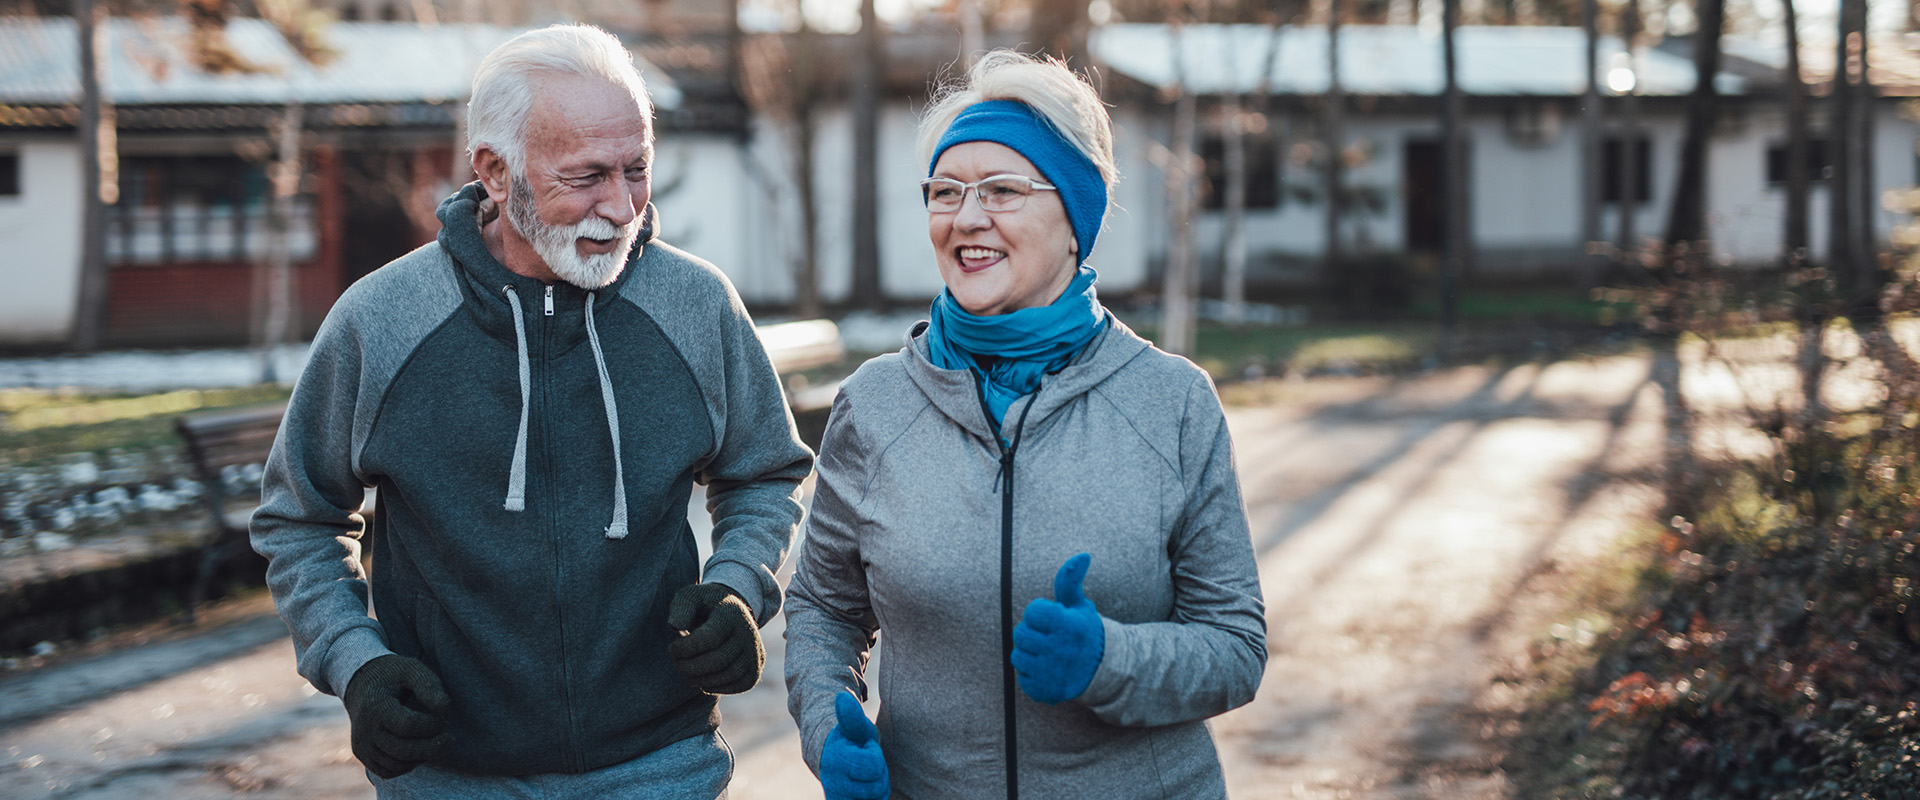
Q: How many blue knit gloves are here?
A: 2